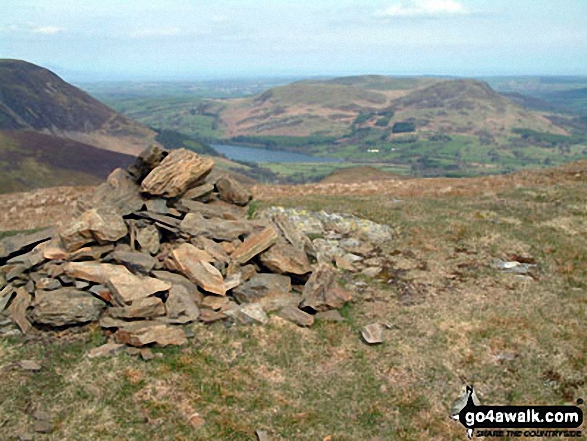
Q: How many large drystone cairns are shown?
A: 1